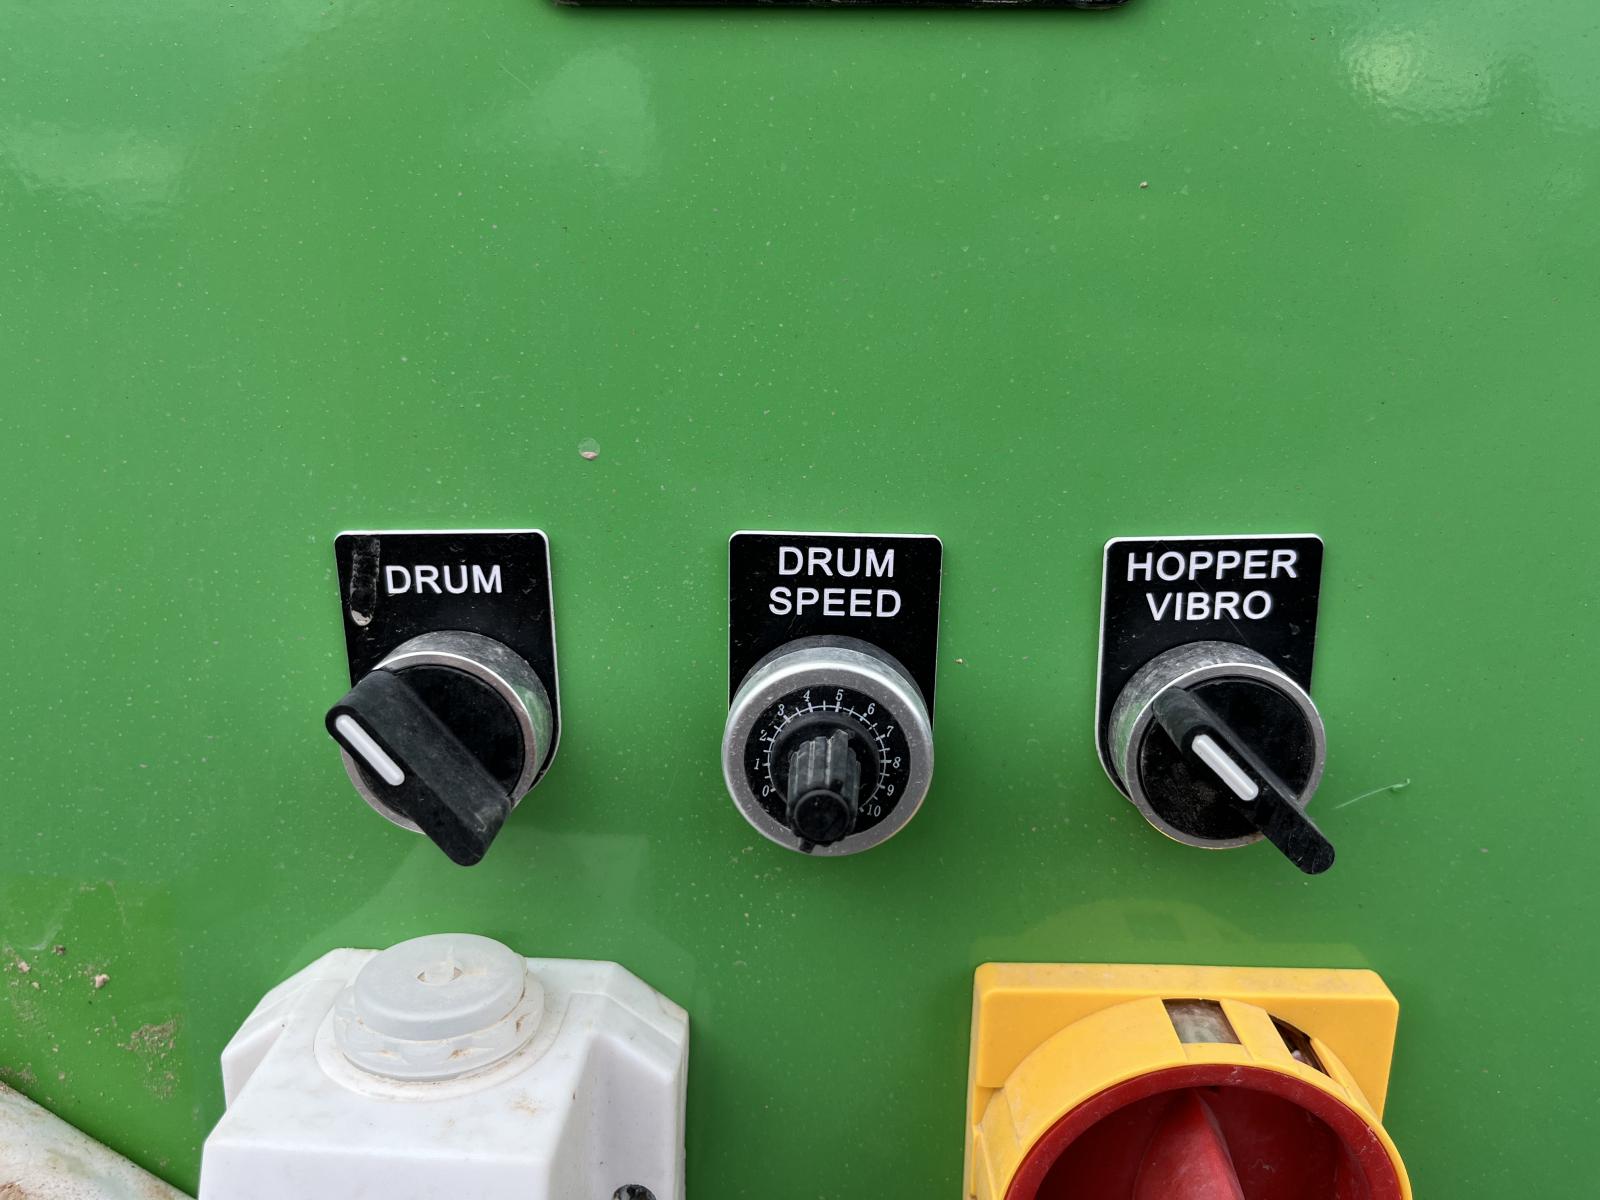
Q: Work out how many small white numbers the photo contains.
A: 11